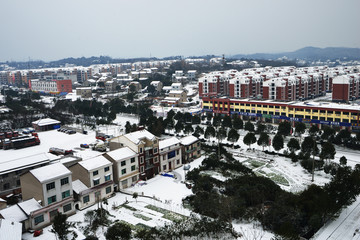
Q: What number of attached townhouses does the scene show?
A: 6